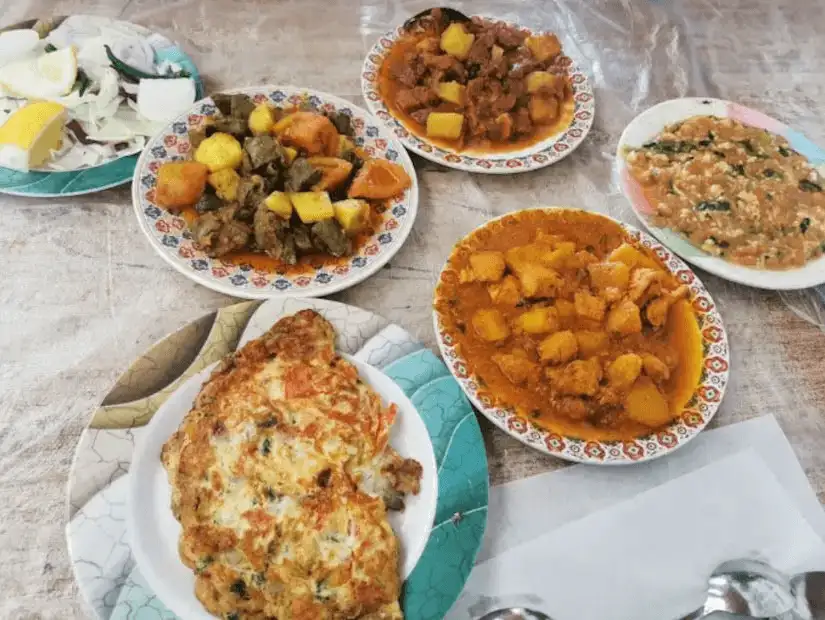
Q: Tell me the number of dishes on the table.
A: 6